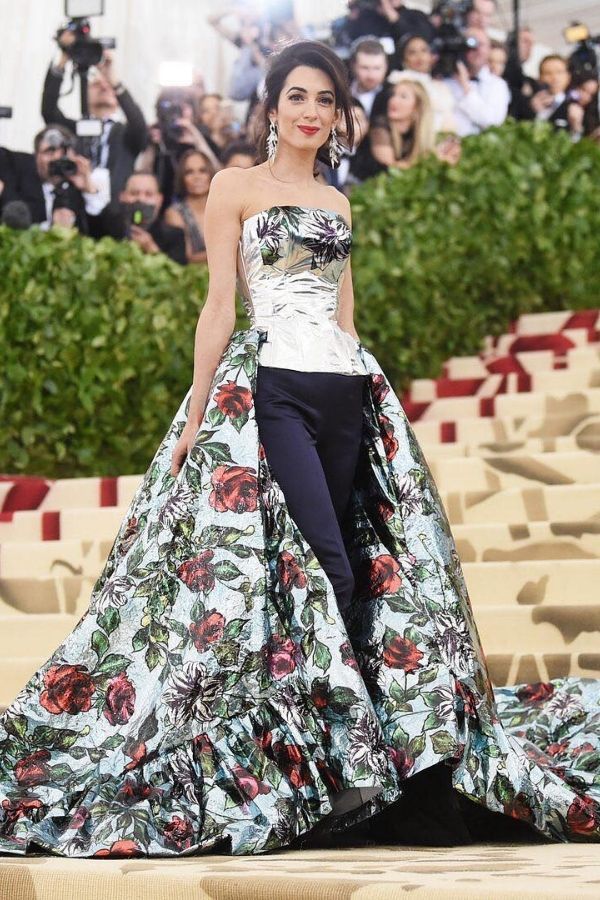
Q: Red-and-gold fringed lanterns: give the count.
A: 0